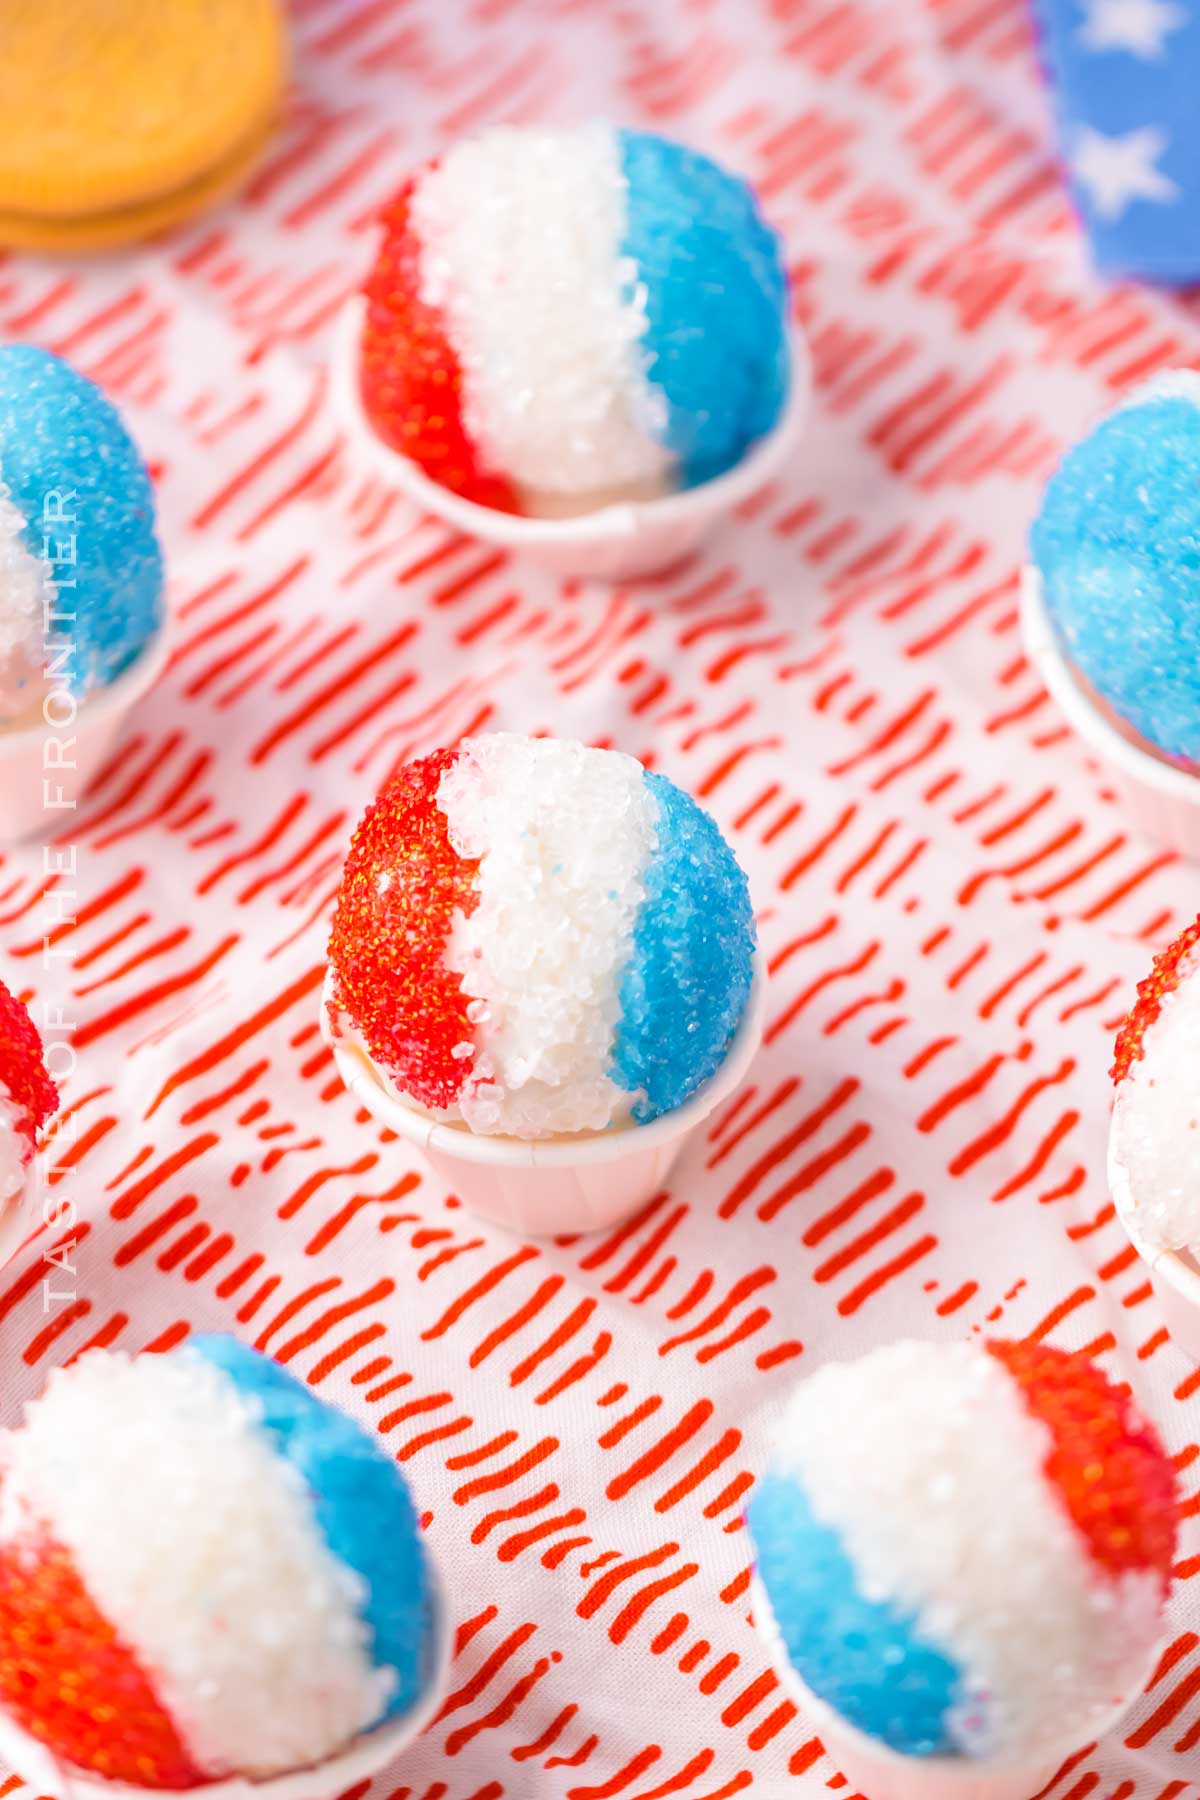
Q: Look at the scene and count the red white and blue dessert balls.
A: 8